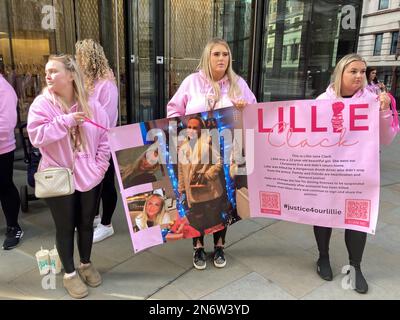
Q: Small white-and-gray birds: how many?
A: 0